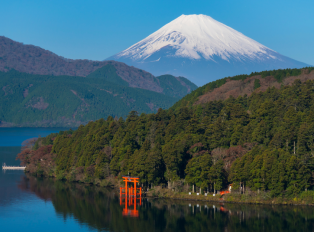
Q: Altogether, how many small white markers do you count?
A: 4